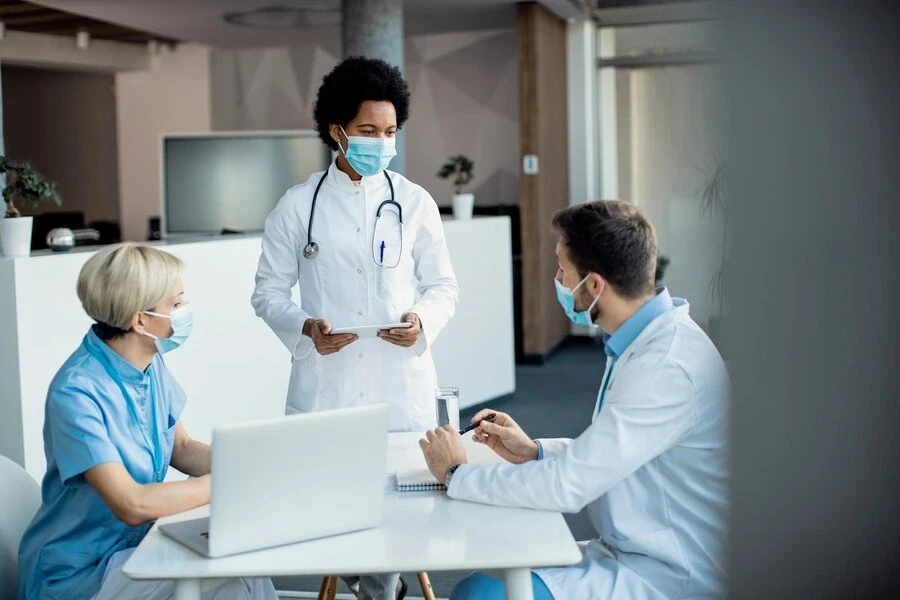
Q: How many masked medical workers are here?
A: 3